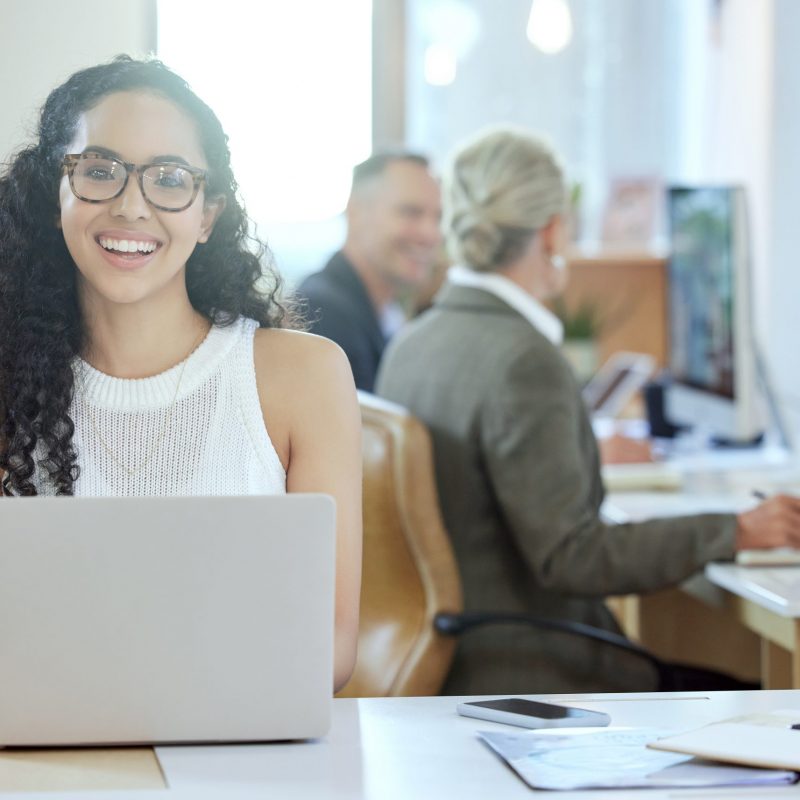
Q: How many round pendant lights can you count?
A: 2